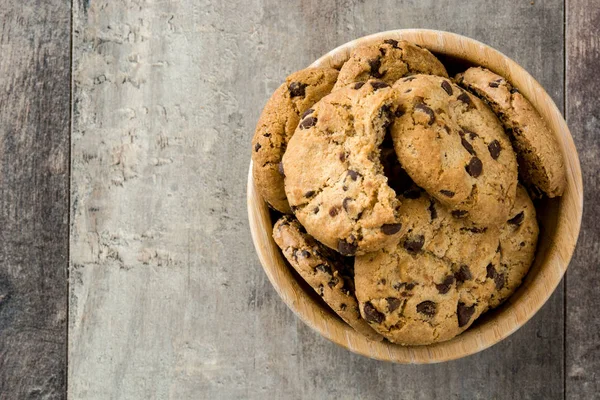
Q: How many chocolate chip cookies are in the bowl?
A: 8